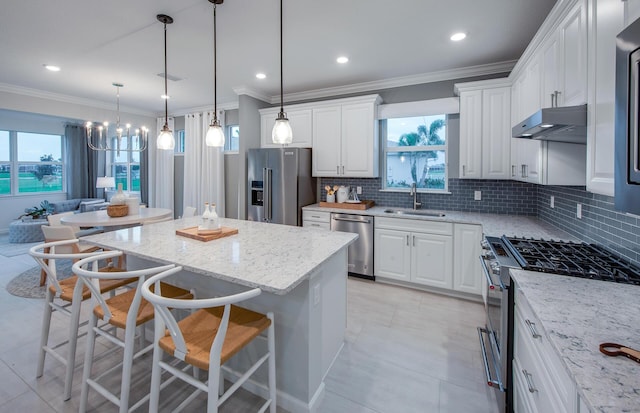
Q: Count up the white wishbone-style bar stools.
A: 3